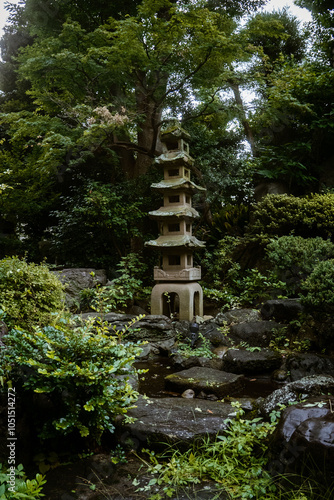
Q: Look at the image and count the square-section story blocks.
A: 5